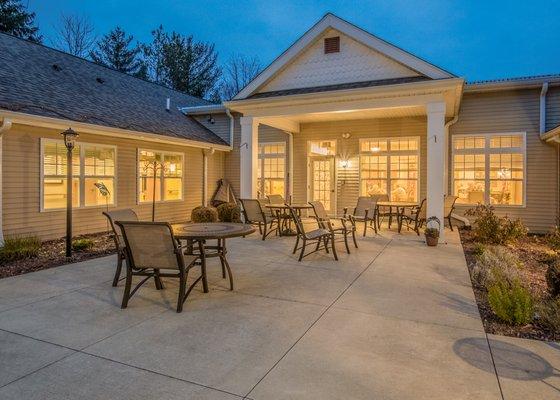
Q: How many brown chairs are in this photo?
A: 10